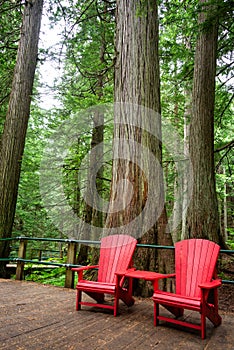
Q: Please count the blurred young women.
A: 0